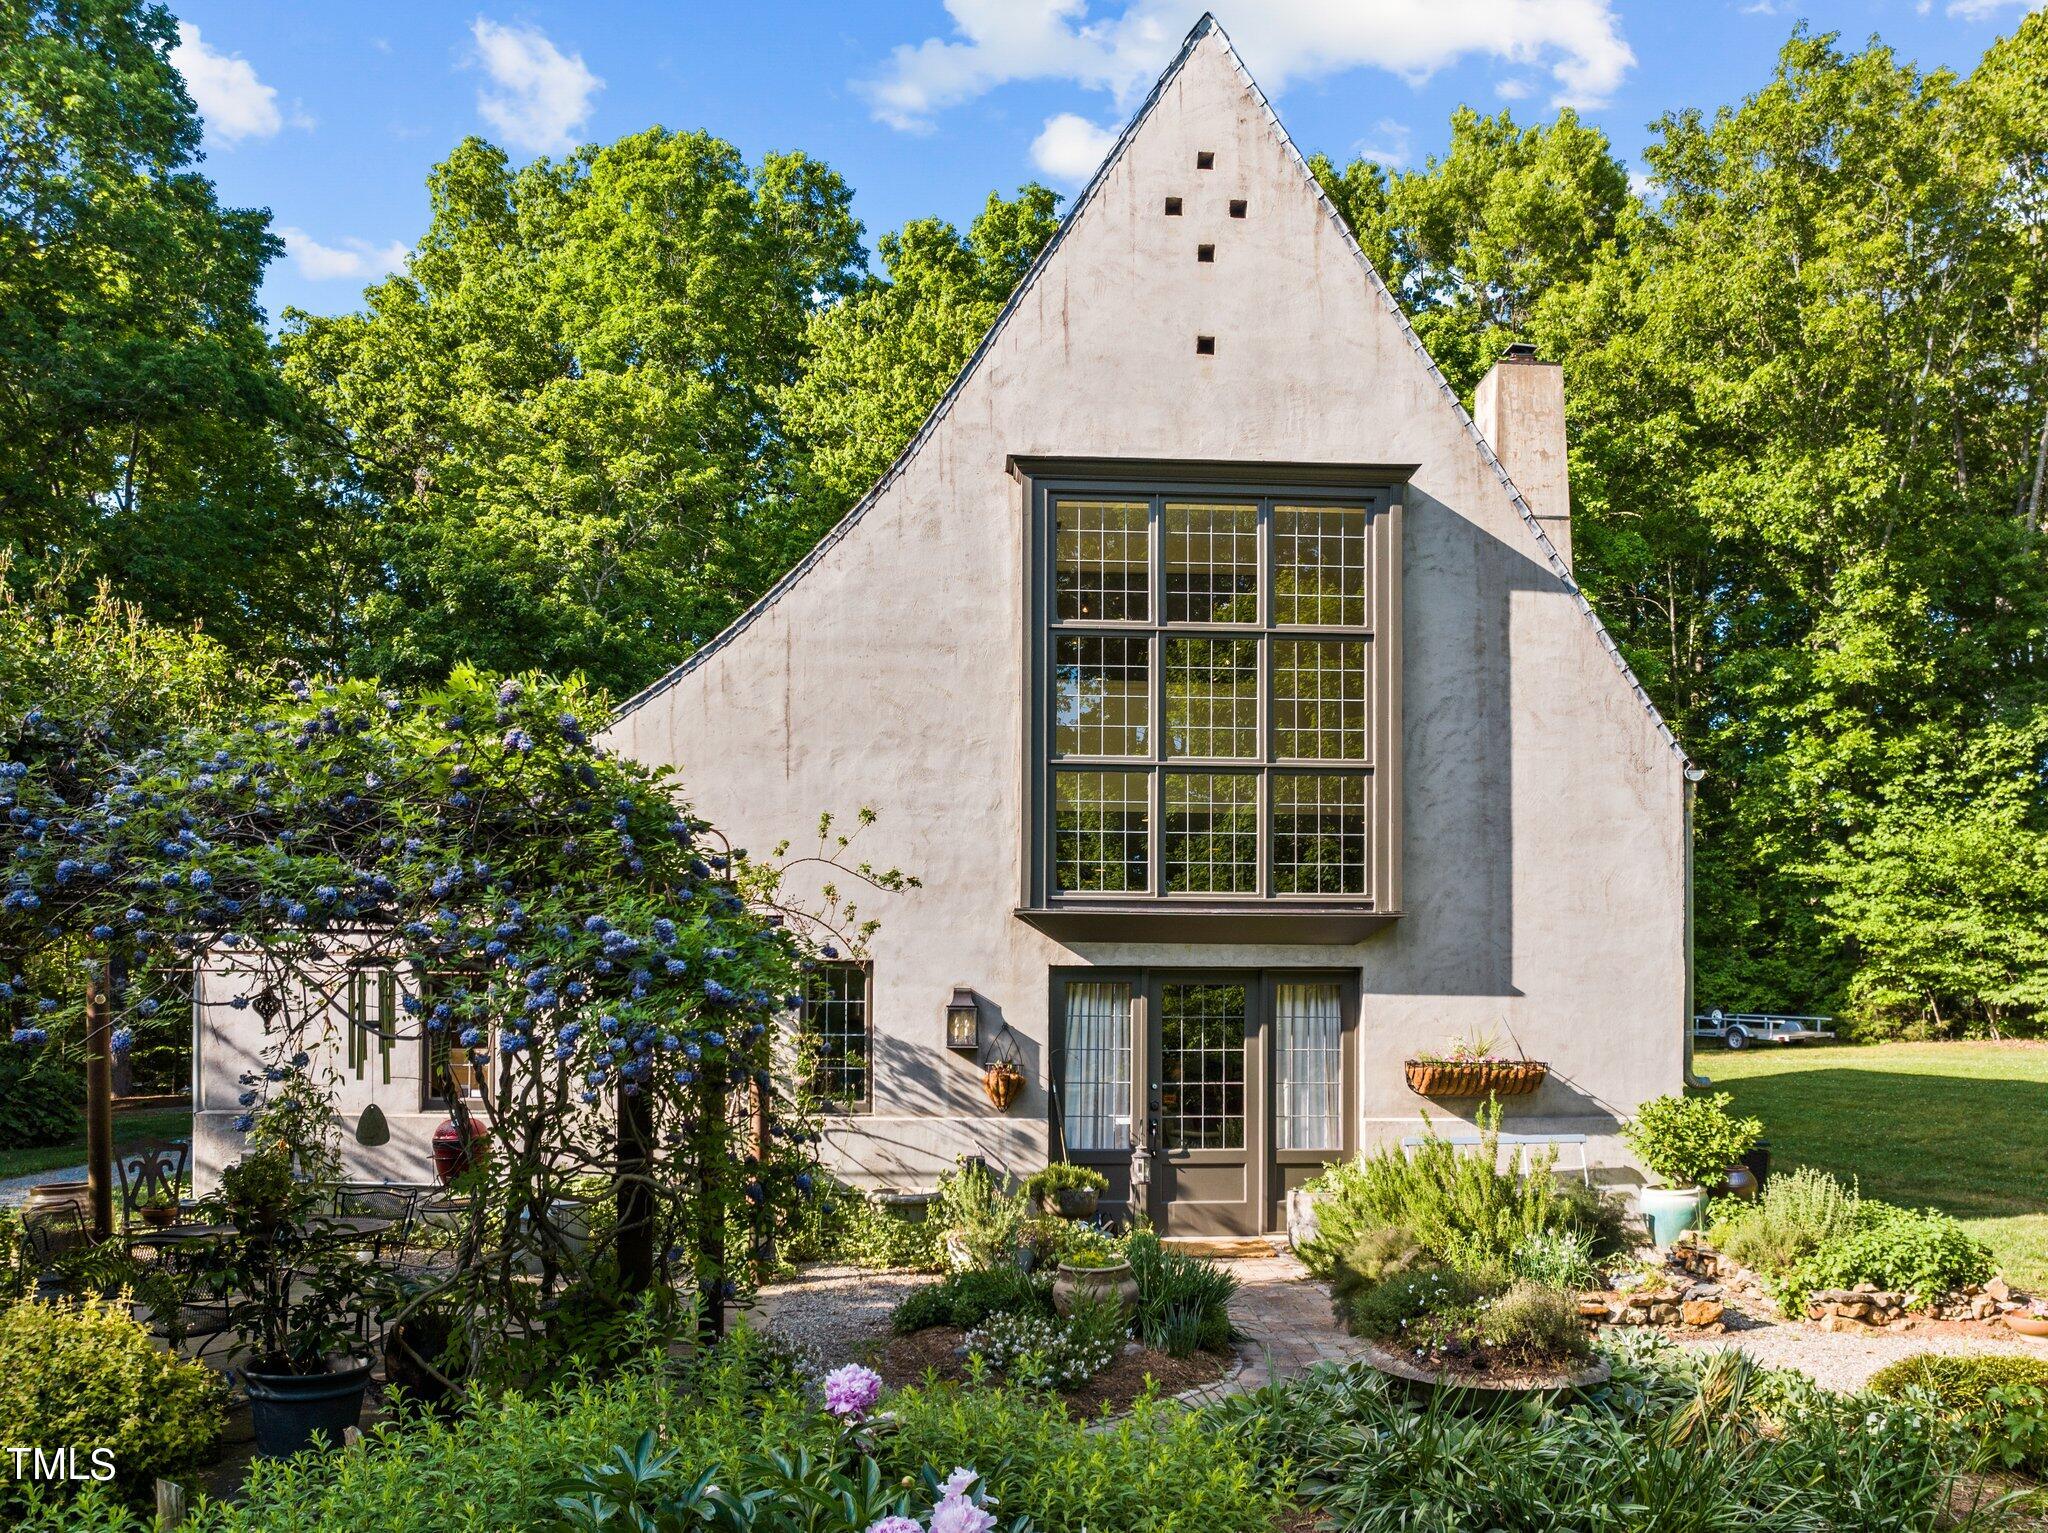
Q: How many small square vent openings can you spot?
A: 5